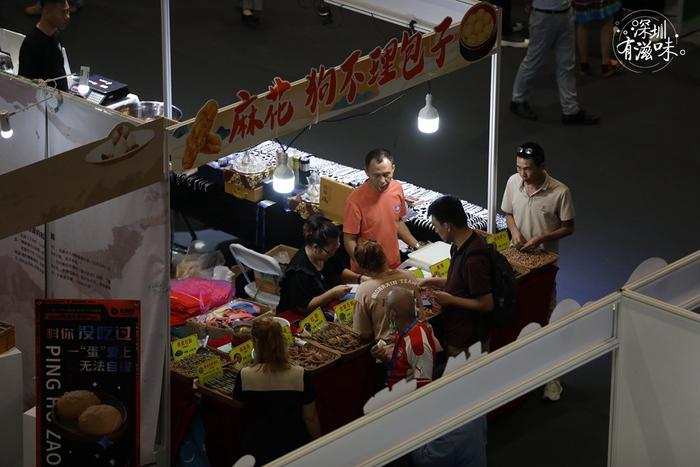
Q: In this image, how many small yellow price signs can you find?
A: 9